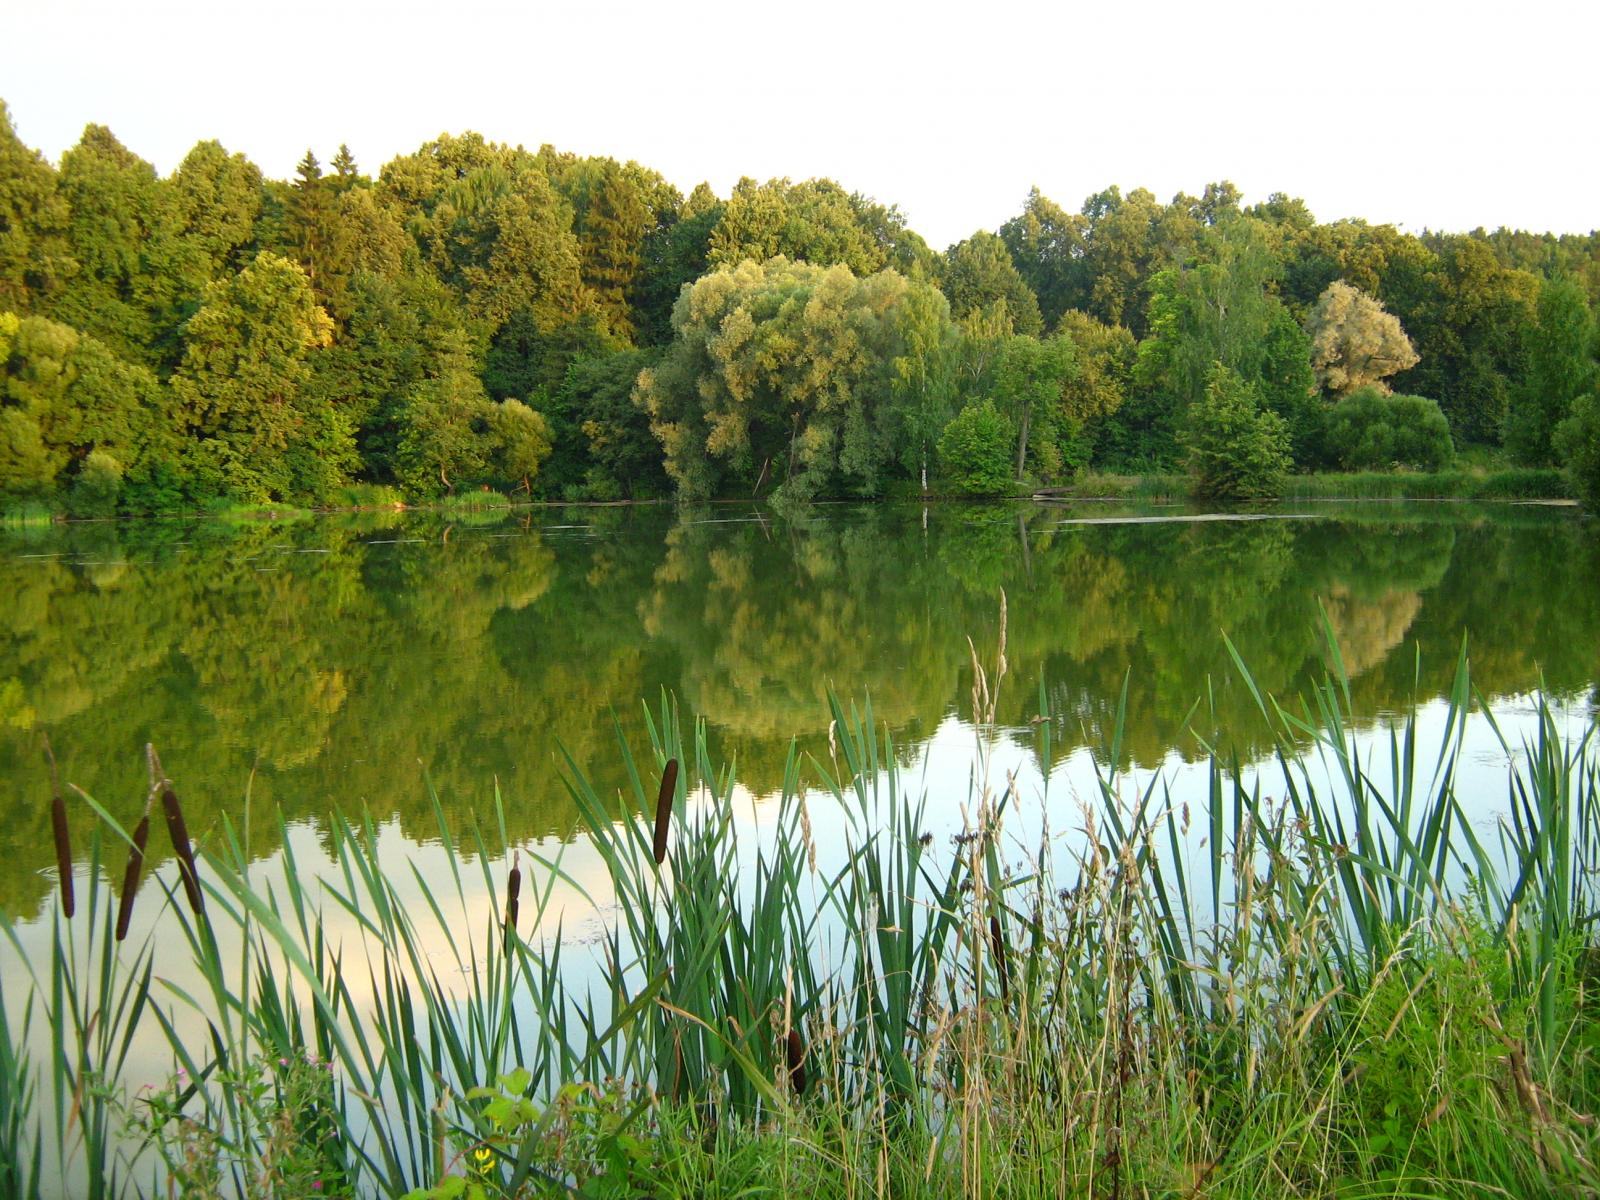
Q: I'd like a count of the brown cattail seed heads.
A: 7